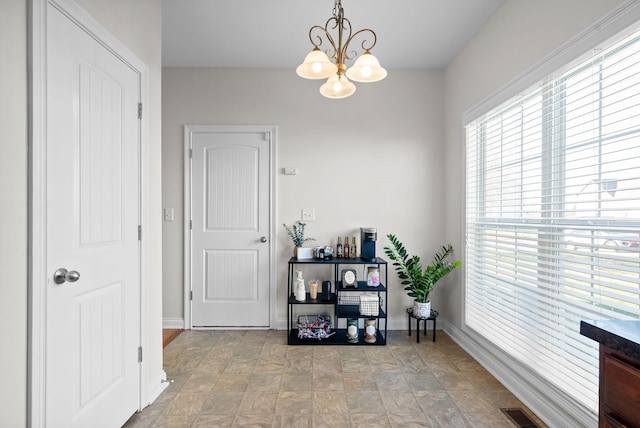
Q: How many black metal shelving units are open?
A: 1